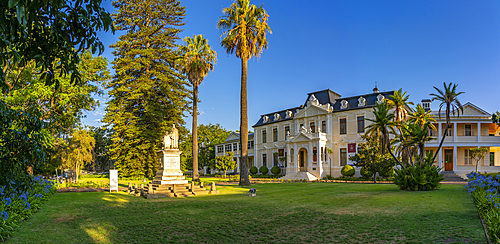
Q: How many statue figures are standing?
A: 1